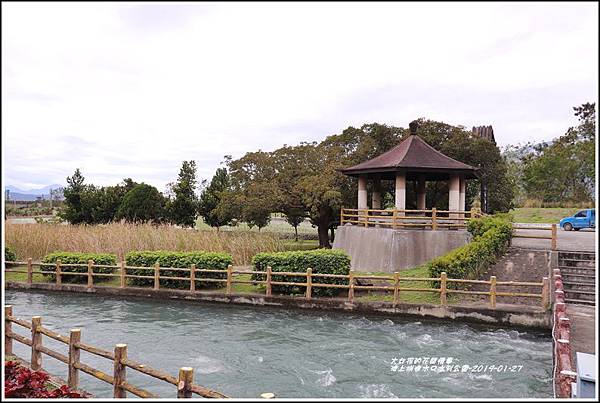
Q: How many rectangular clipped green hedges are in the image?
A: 3